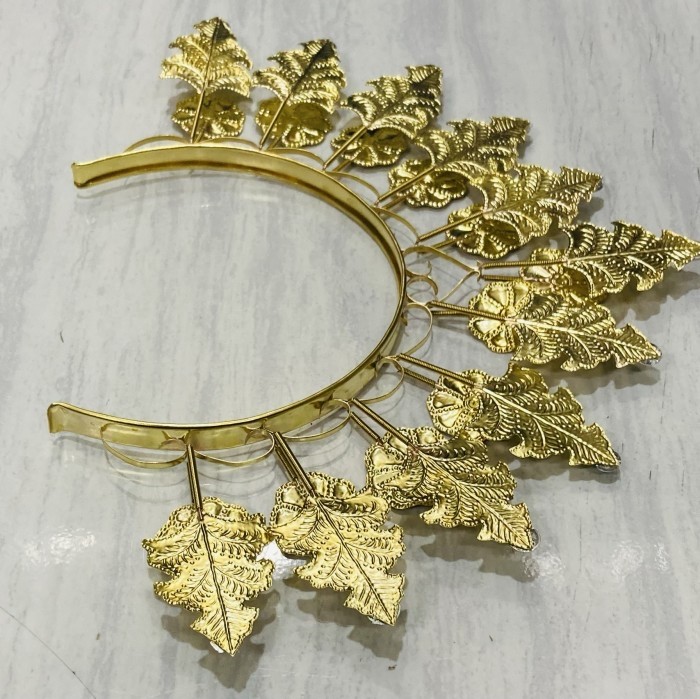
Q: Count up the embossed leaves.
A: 11